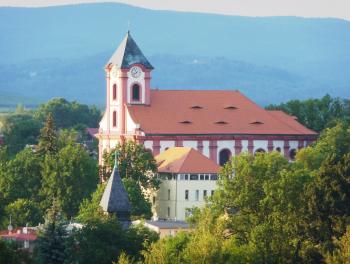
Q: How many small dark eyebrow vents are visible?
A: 5